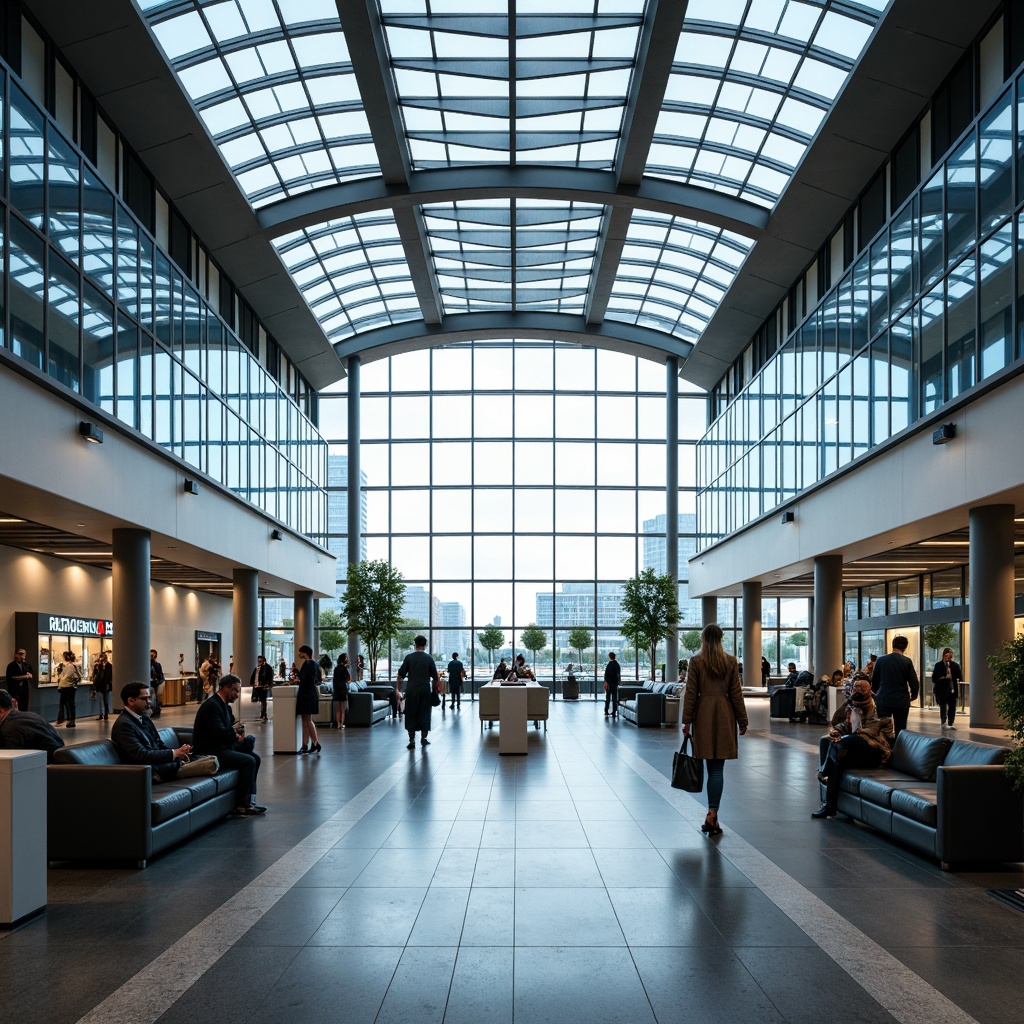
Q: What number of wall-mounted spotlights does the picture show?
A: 5